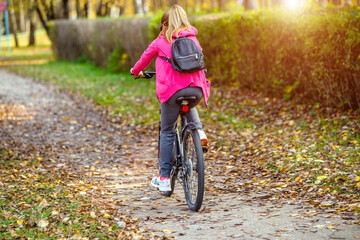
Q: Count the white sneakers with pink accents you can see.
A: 2